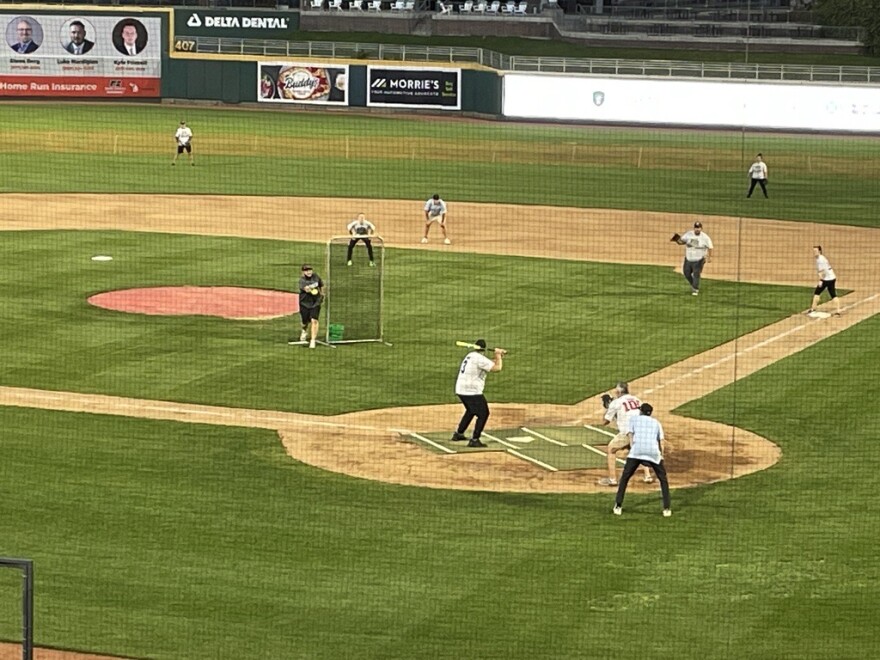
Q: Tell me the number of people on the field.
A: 10